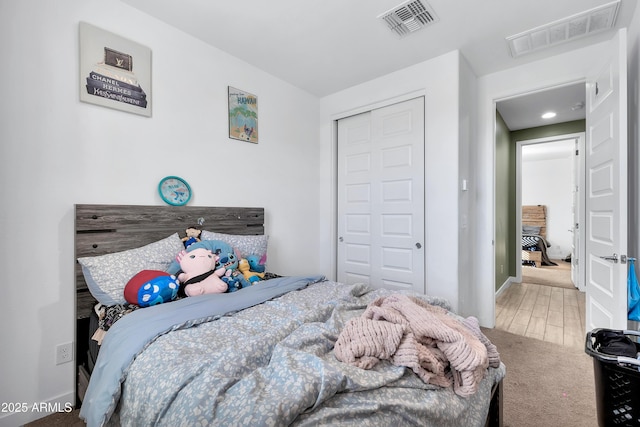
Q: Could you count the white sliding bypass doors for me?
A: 2